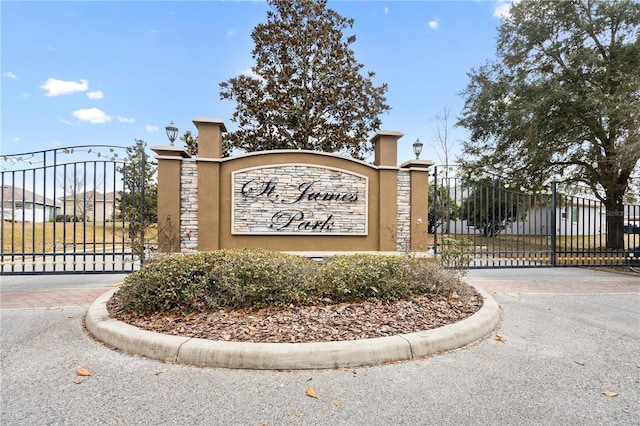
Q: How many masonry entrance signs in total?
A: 1